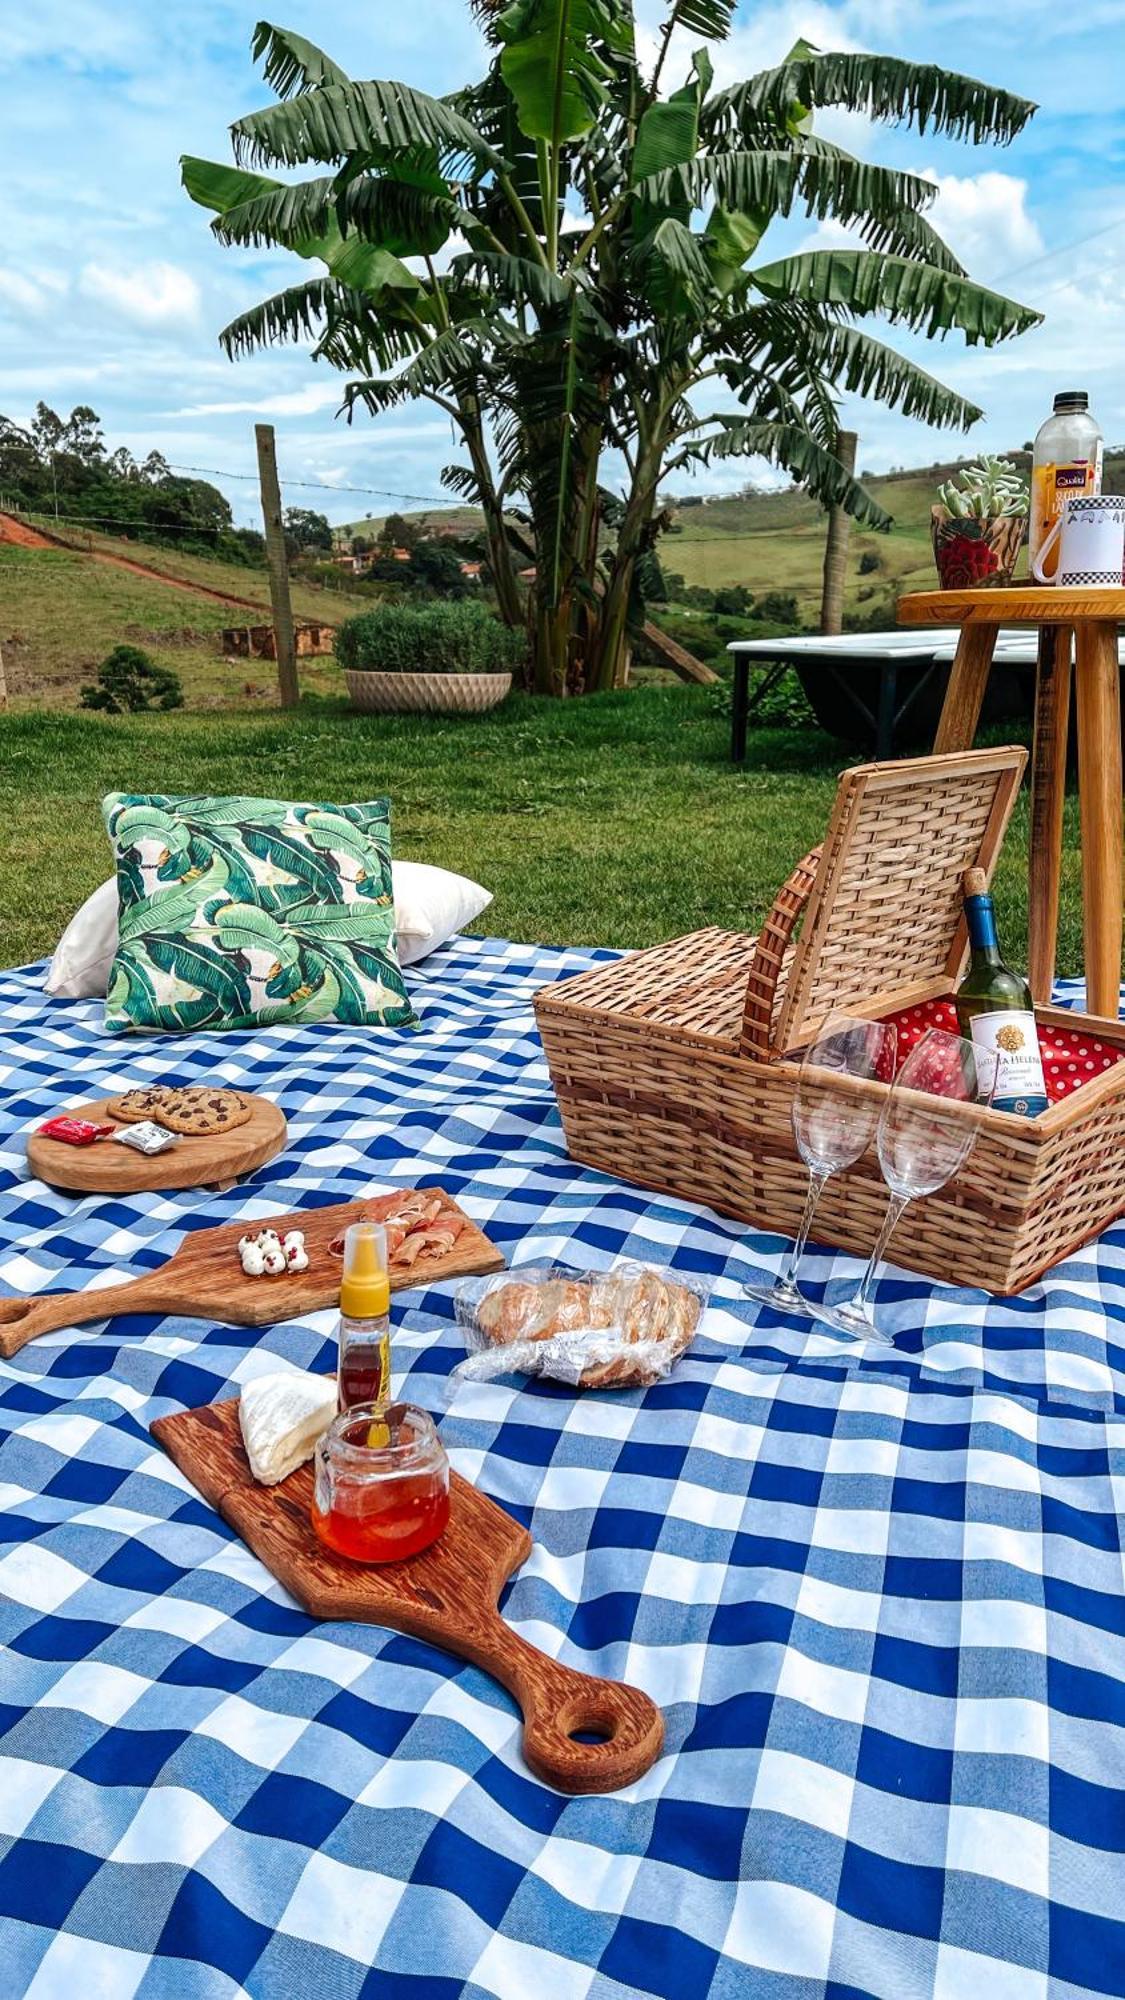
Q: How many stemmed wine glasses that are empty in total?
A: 2